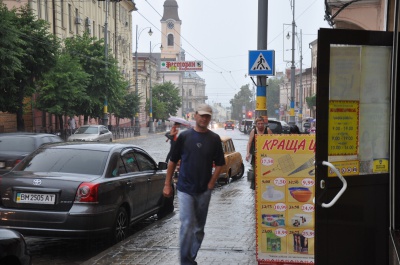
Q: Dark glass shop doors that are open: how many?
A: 1